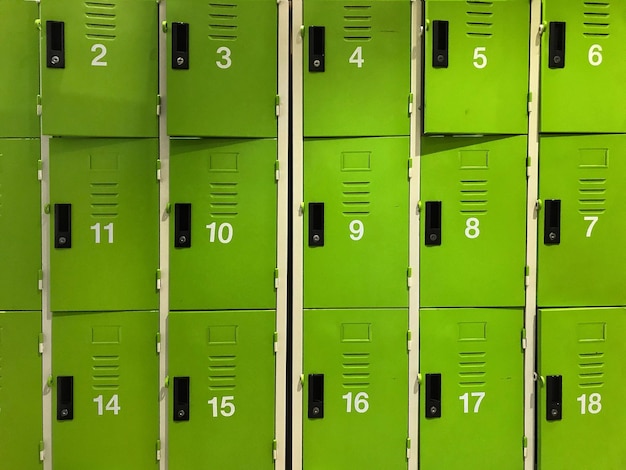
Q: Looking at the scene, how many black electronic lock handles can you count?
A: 15